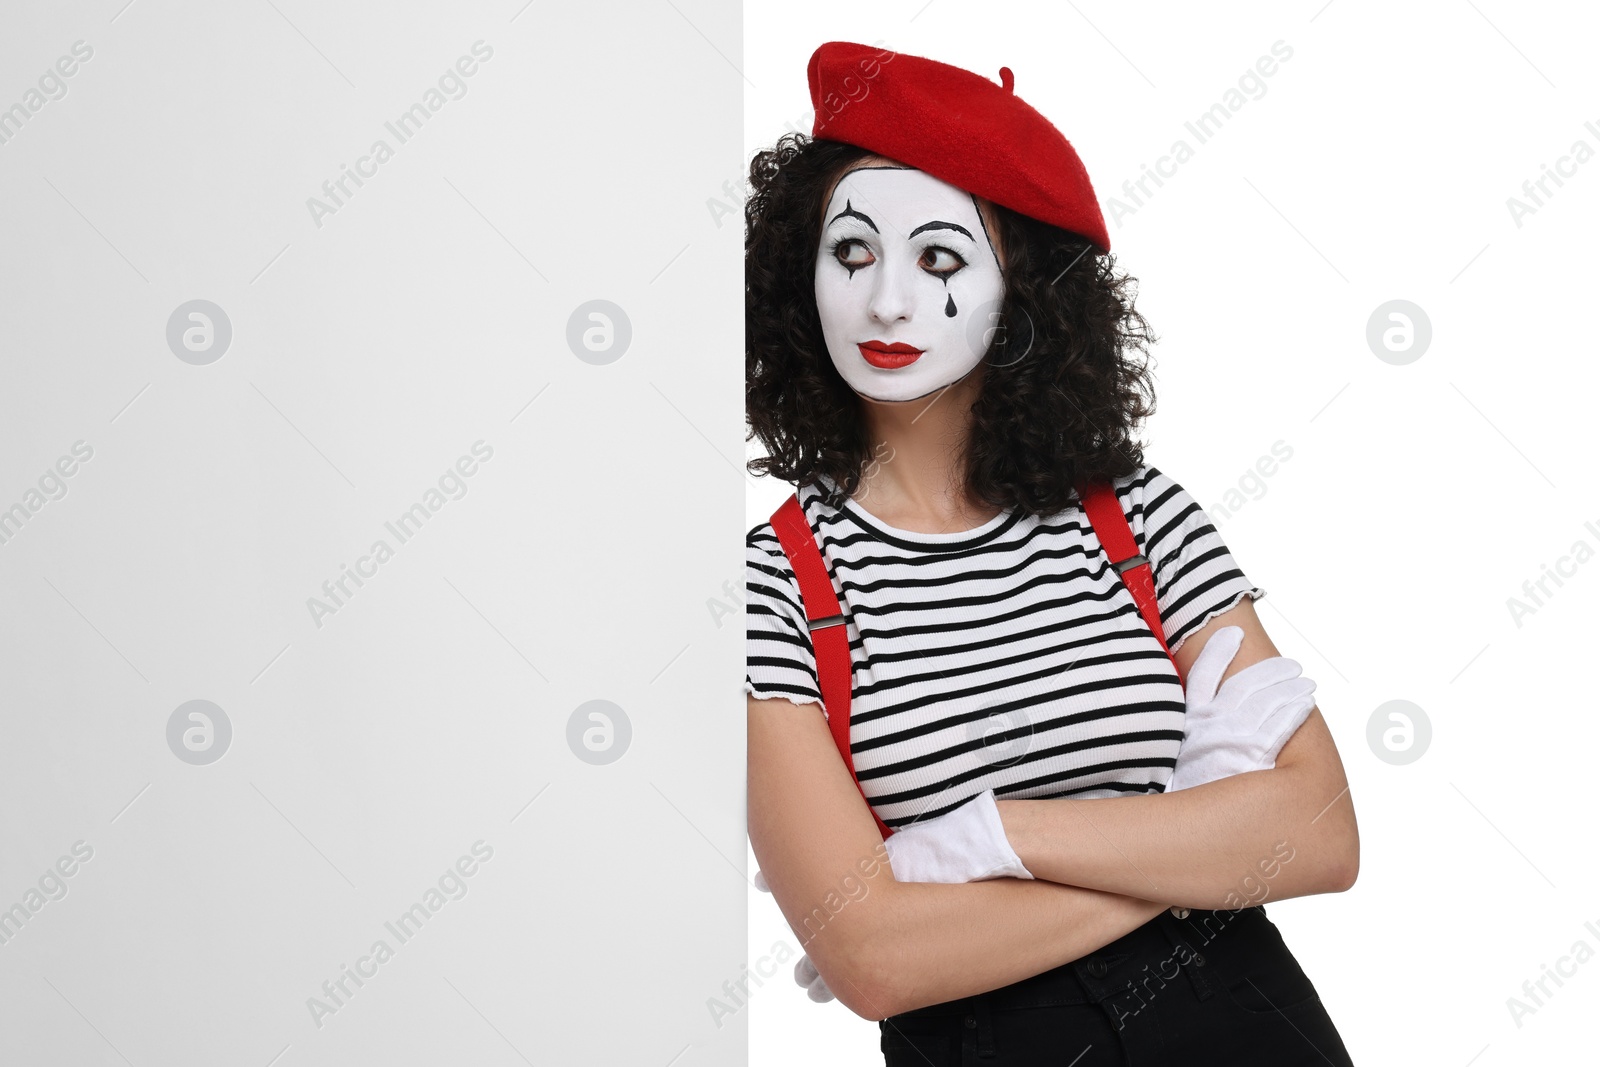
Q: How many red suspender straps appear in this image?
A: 2